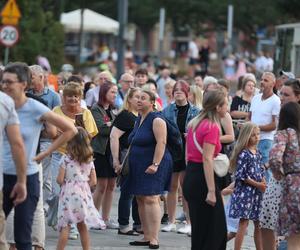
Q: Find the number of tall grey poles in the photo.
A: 3